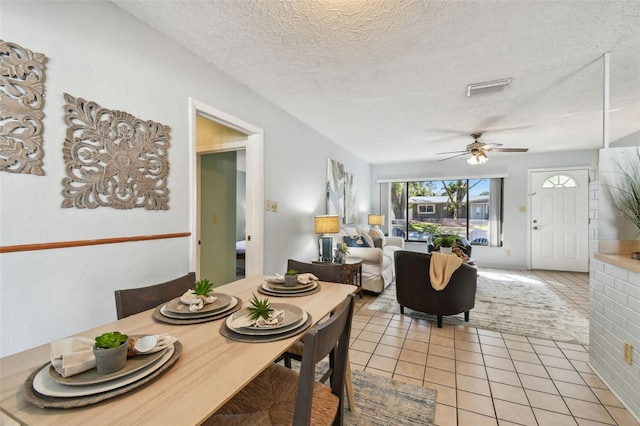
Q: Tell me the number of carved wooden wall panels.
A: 2